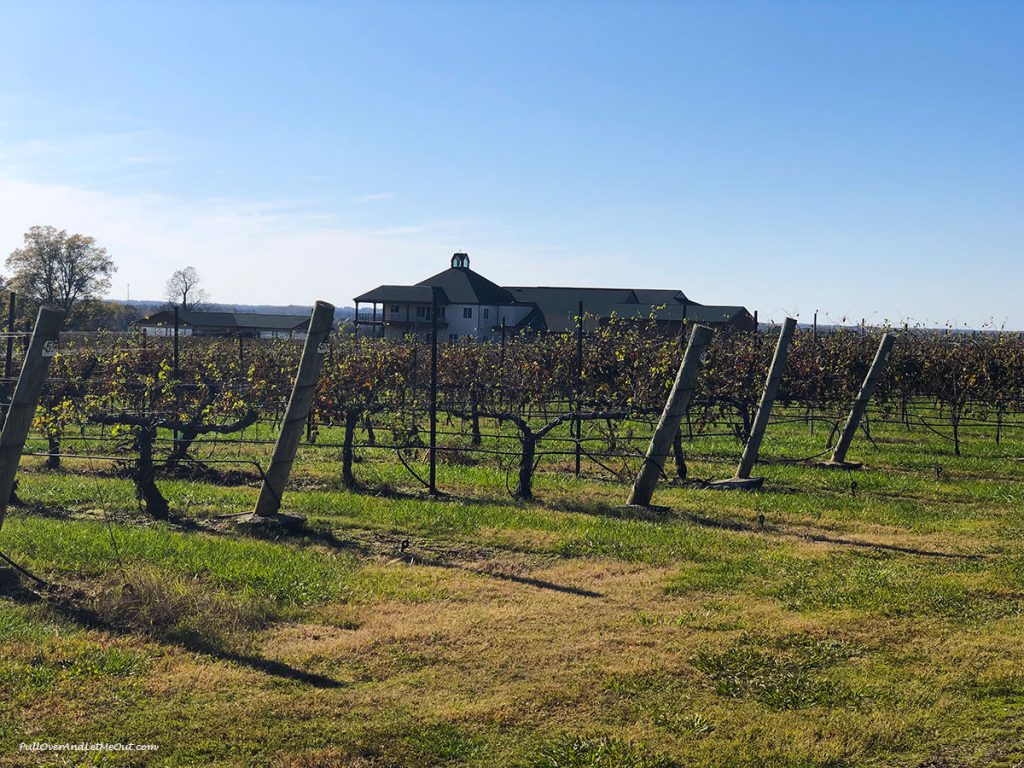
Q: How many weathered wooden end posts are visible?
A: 5